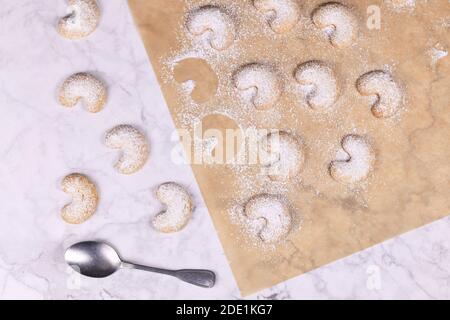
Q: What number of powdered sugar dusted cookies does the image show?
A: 14